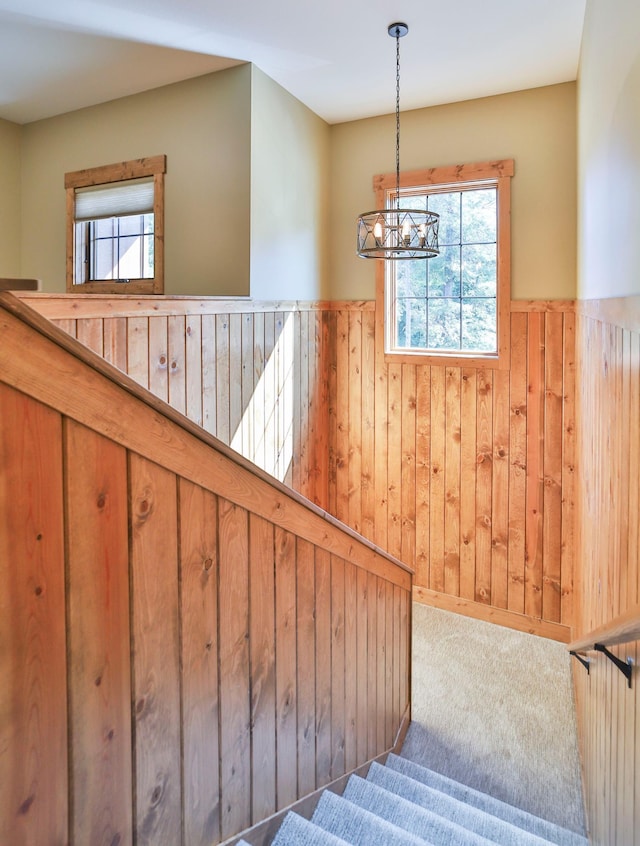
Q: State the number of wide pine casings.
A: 2